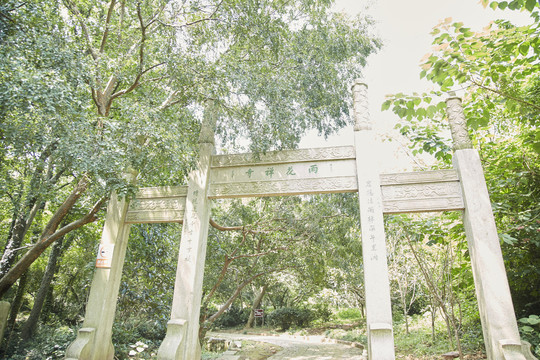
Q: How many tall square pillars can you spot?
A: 4